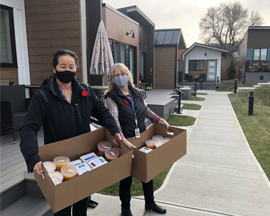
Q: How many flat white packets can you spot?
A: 5